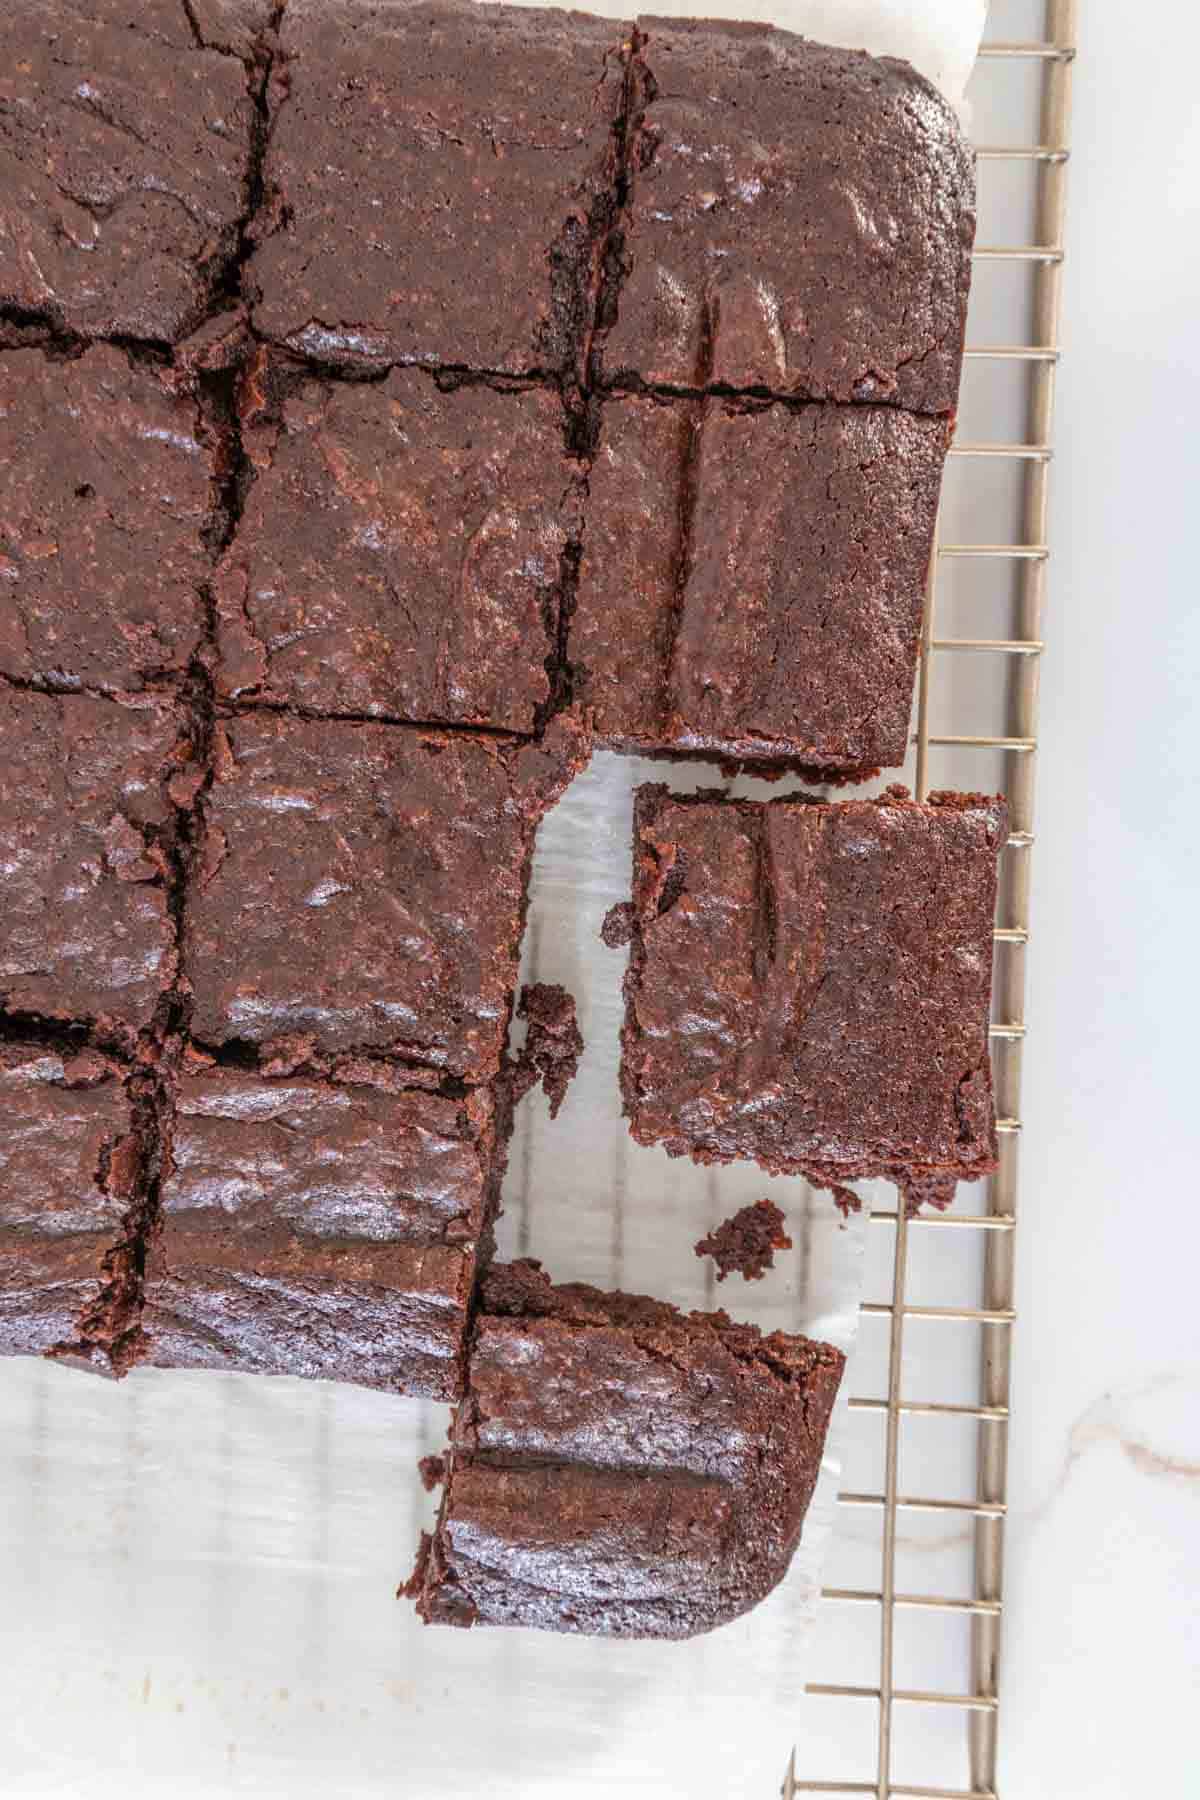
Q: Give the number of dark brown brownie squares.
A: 12